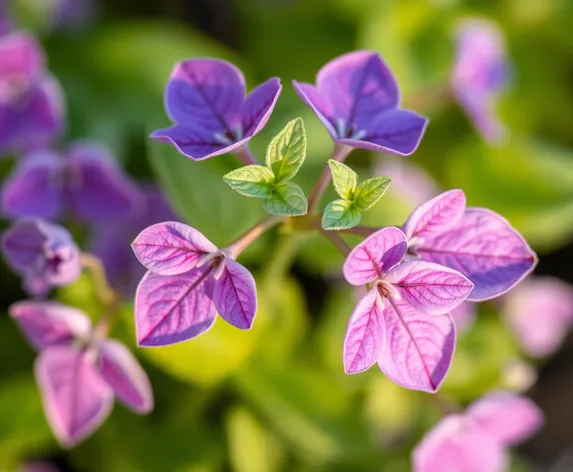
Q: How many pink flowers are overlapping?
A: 2